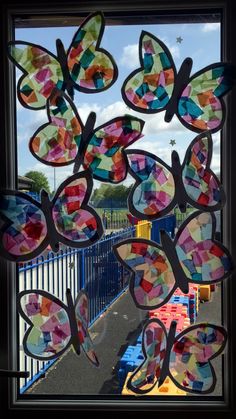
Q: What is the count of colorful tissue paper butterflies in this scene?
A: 8